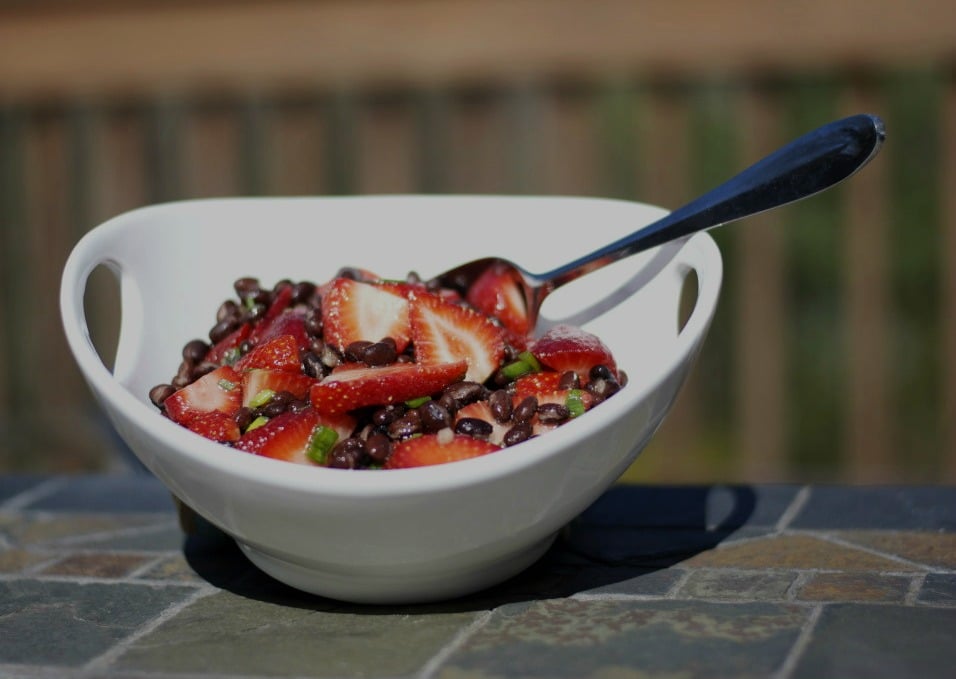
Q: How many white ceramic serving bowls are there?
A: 1